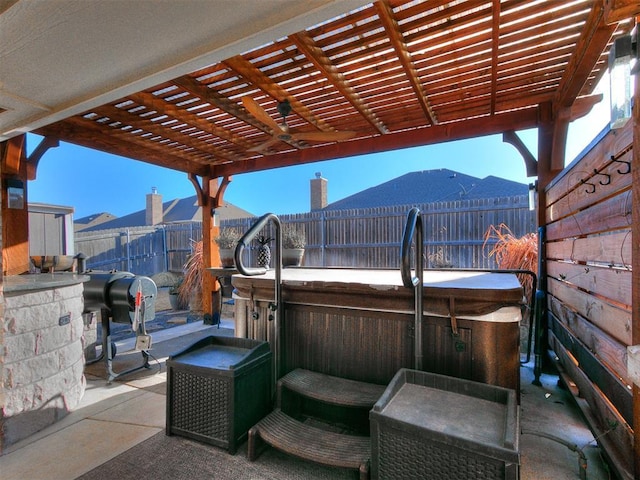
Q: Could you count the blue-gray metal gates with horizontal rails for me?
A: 0